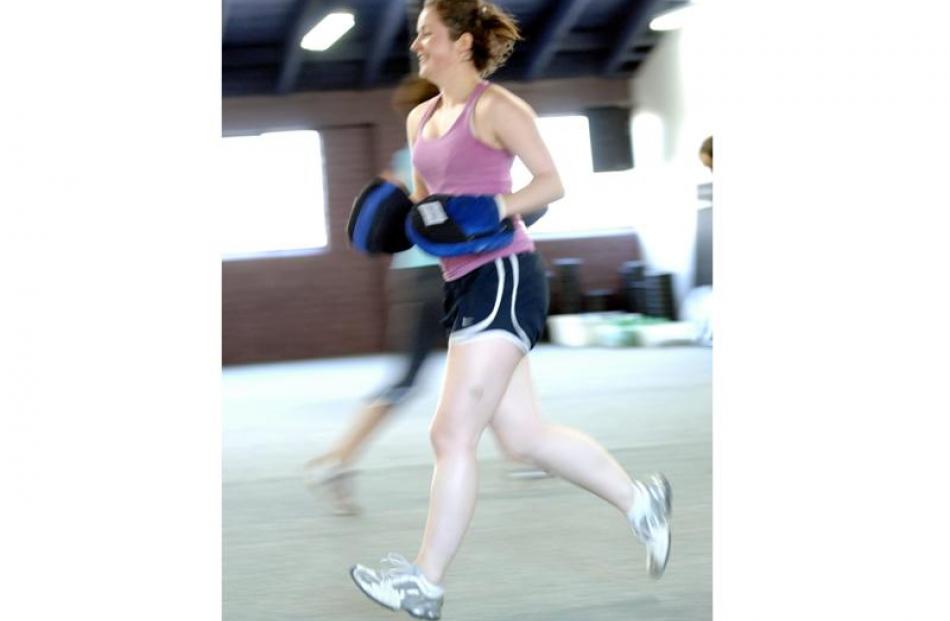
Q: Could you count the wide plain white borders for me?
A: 2